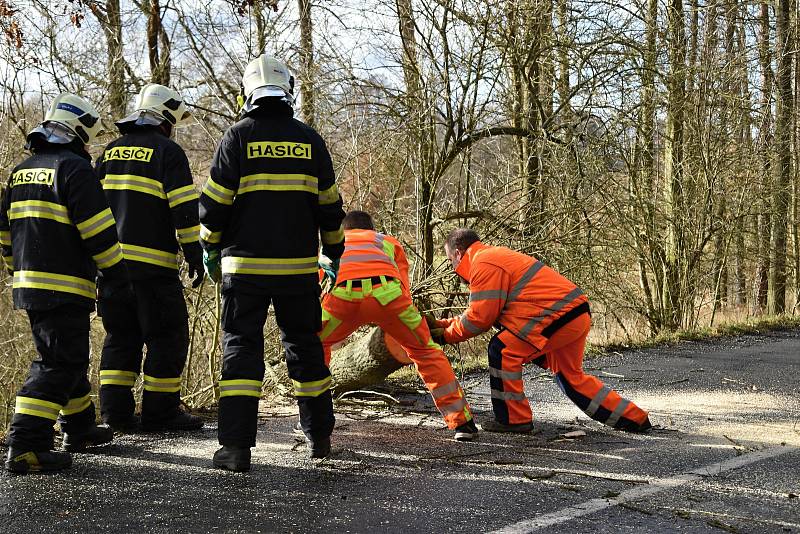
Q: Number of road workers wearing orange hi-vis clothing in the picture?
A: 2